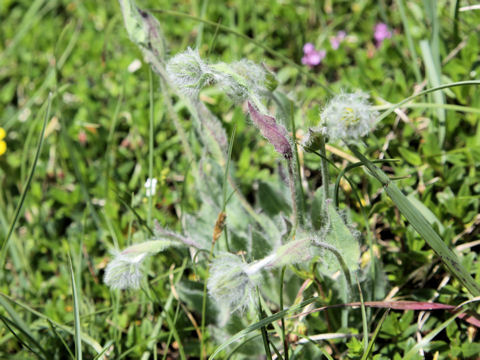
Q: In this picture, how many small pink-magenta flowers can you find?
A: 3